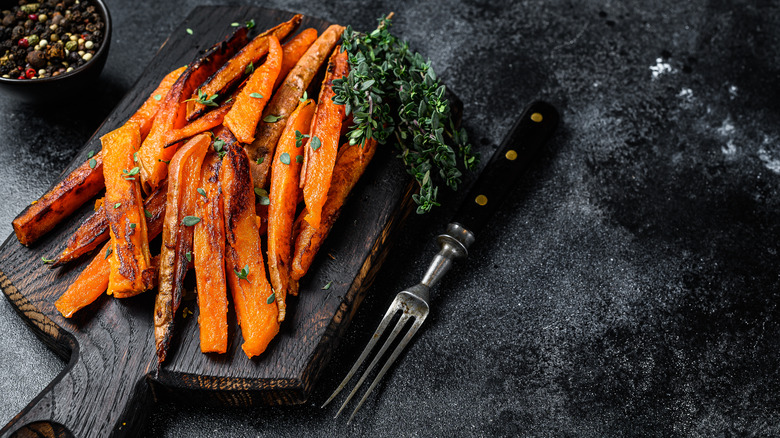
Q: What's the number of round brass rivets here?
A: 3